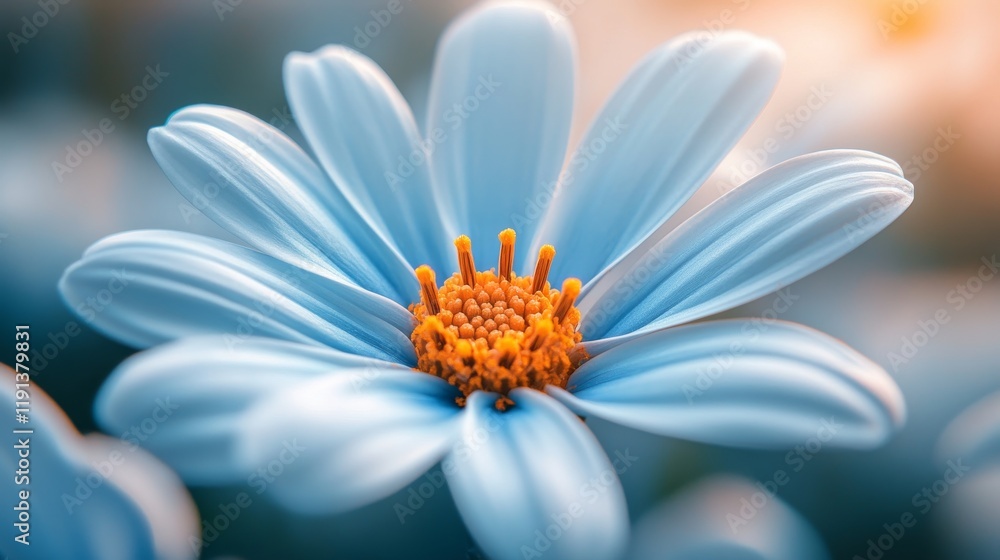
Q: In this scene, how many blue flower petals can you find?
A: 10